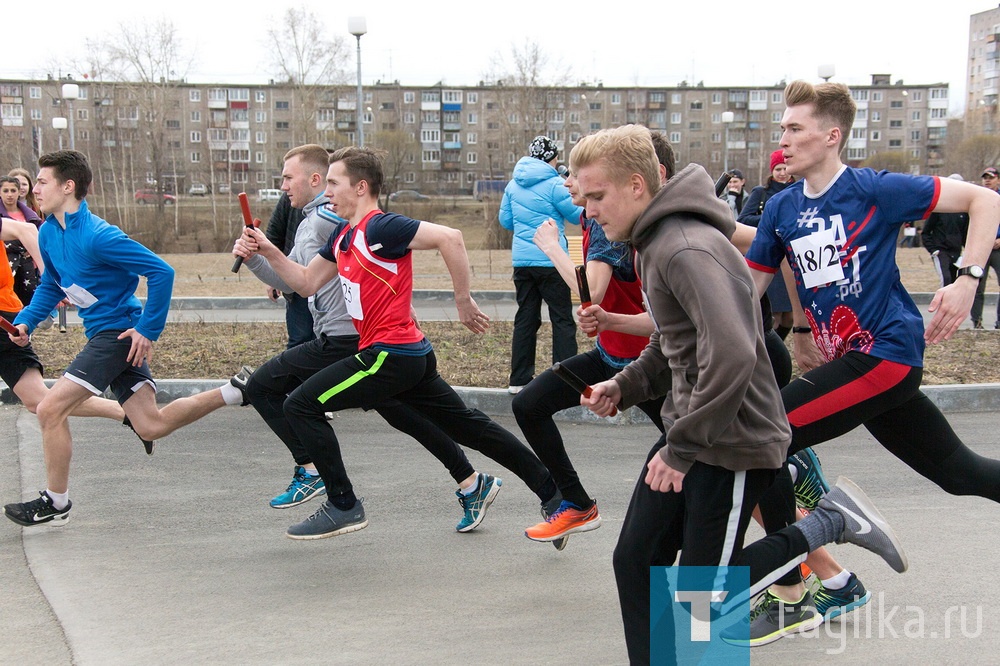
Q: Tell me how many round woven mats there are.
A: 0